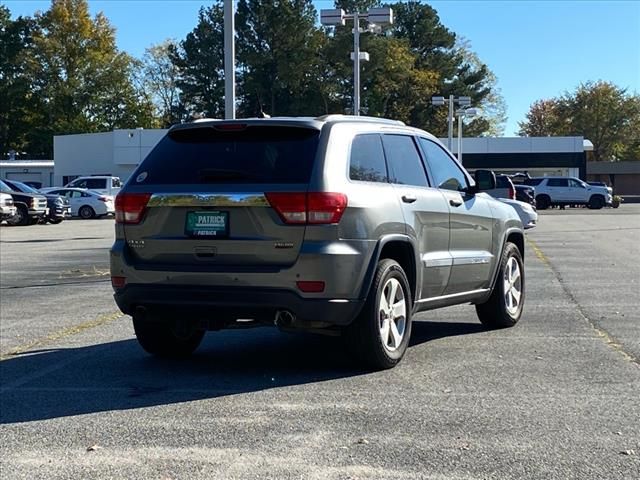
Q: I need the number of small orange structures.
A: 0